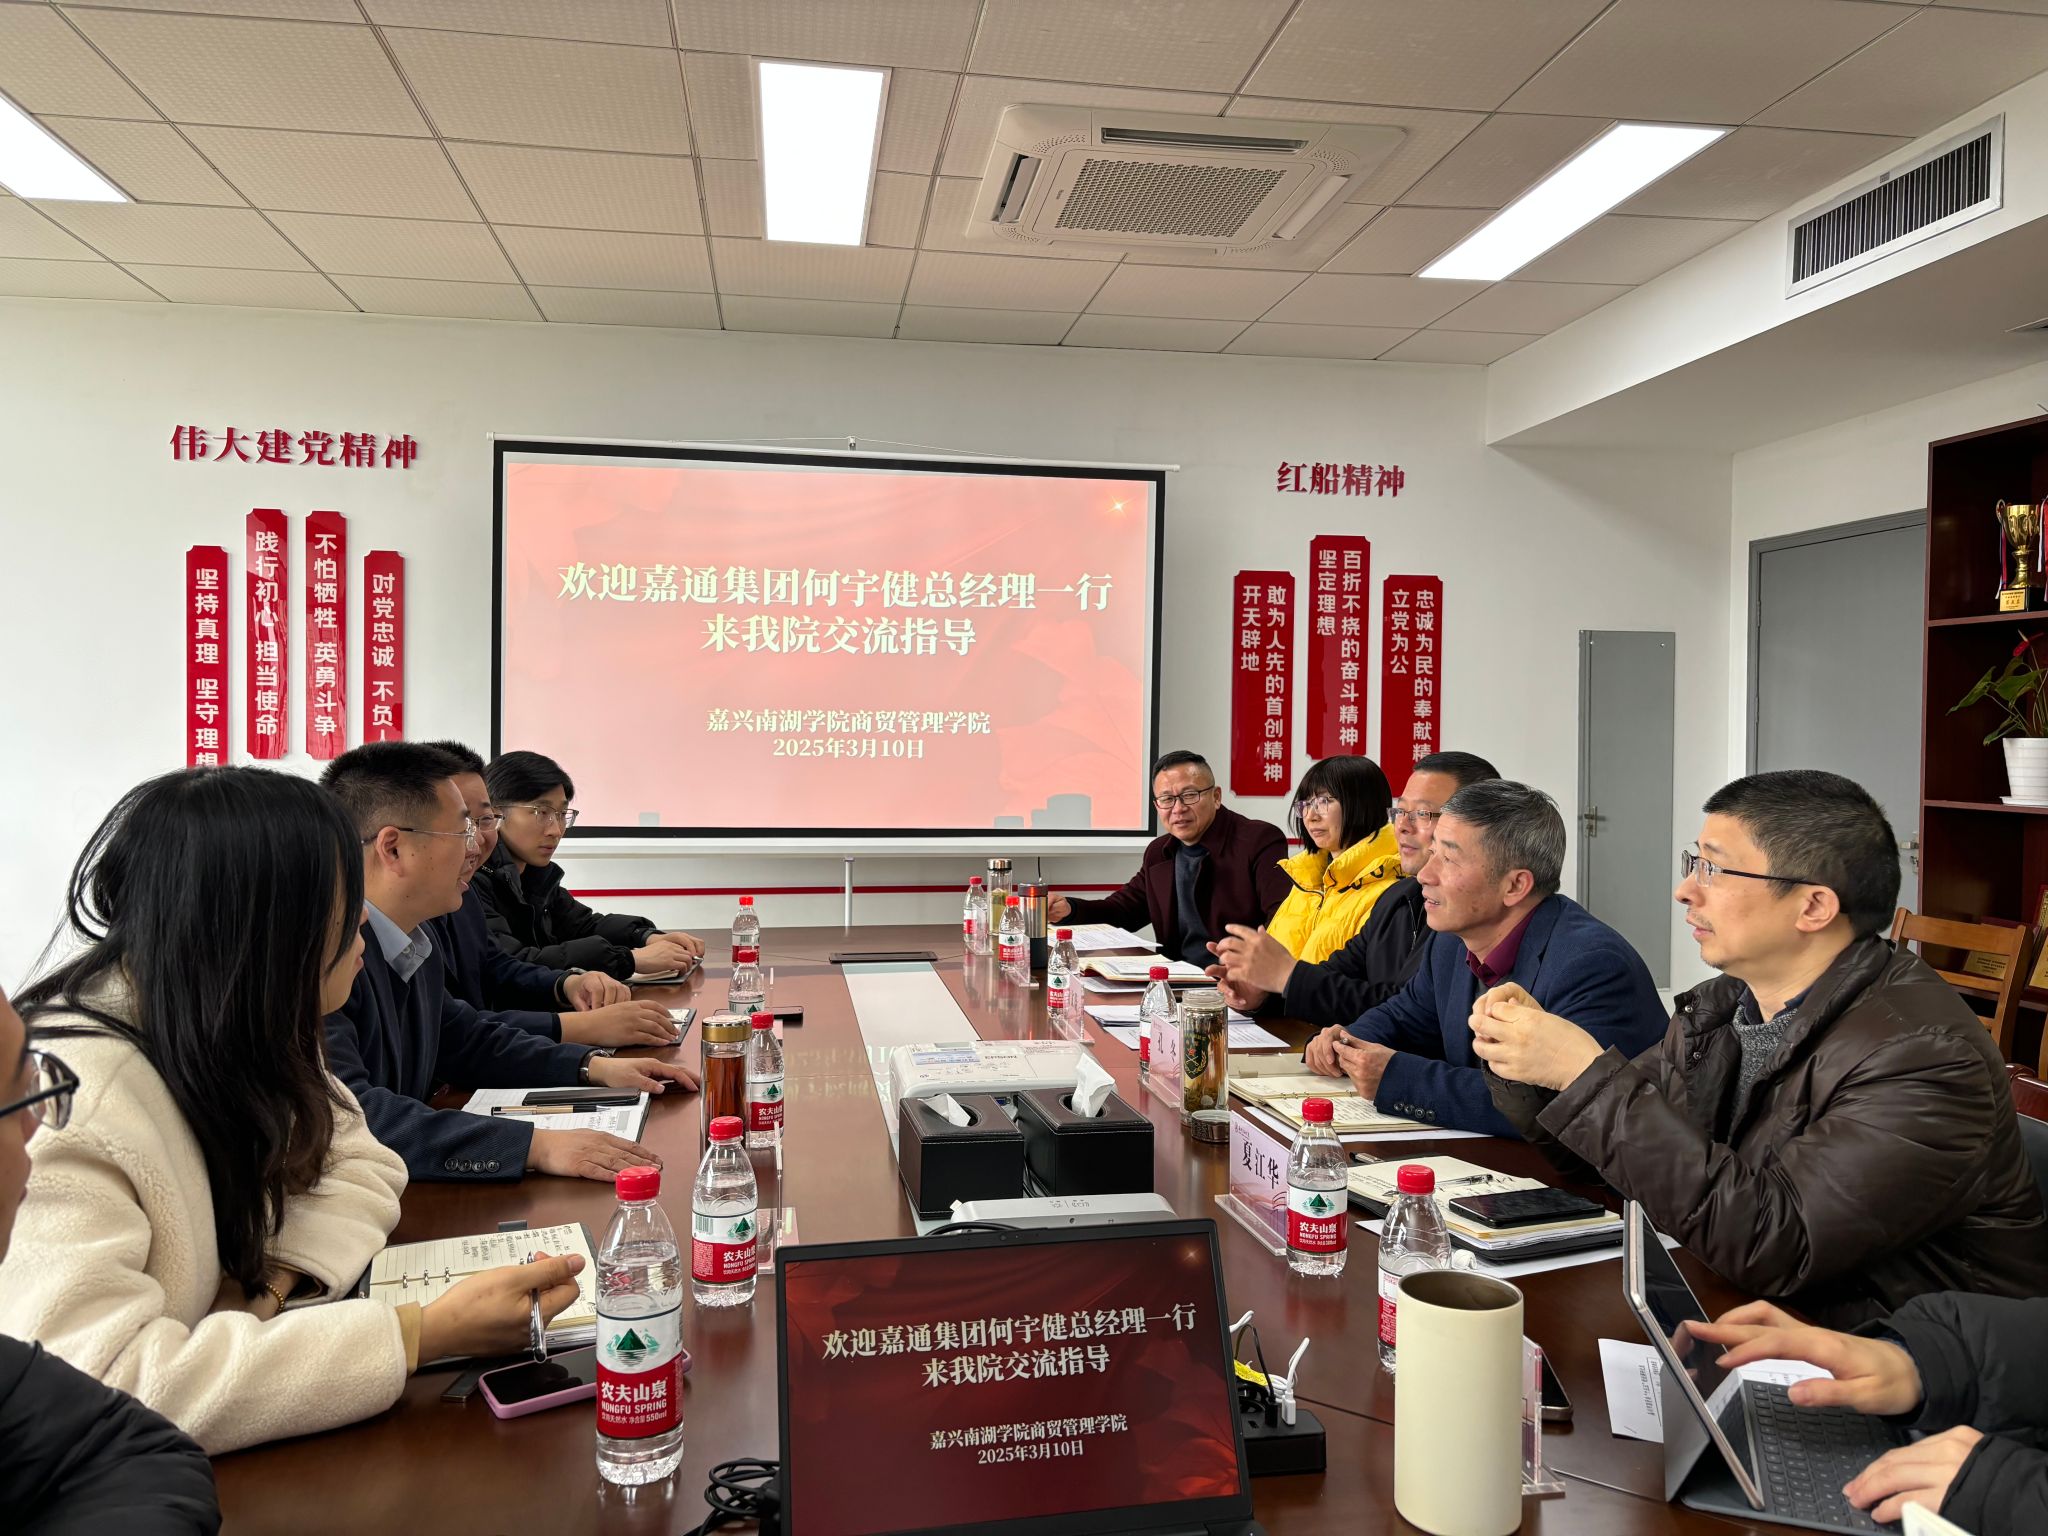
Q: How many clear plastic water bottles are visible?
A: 11